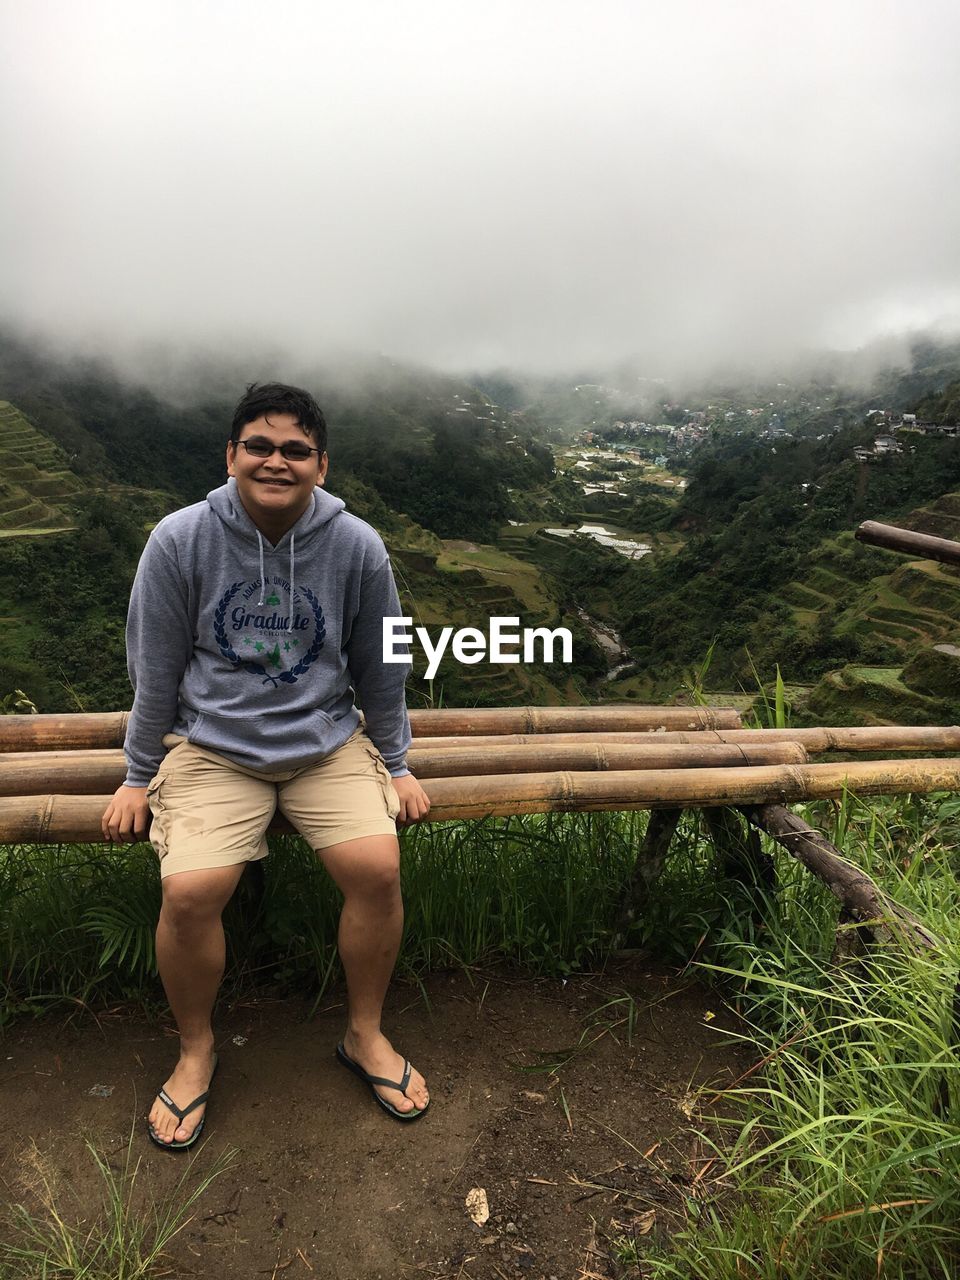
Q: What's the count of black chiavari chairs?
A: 0